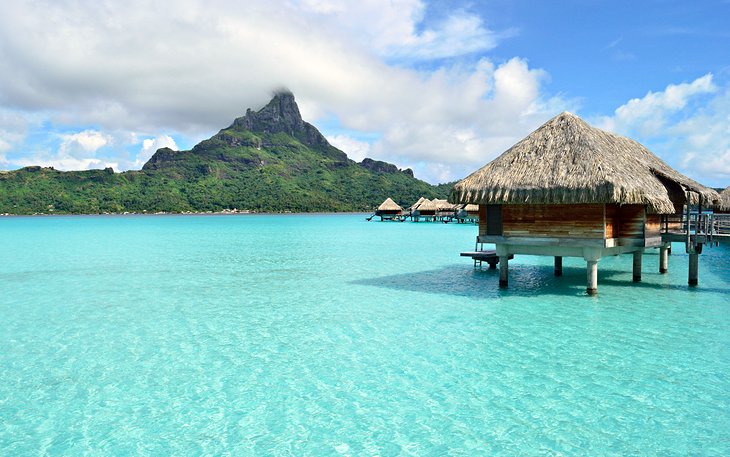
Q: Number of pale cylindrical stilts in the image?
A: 6